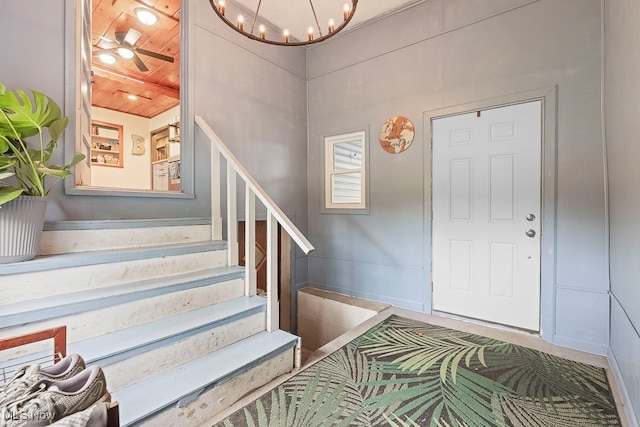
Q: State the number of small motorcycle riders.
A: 0